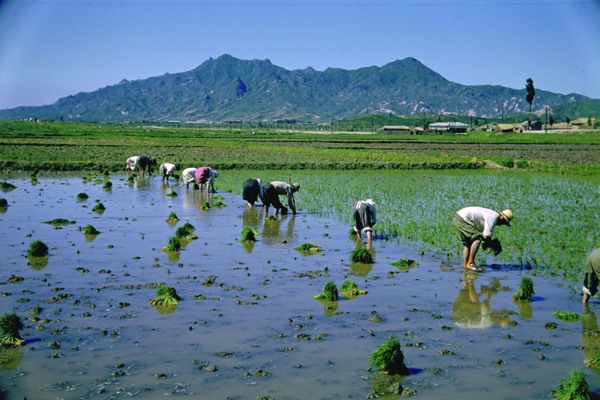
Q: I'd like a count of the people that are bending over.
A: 10